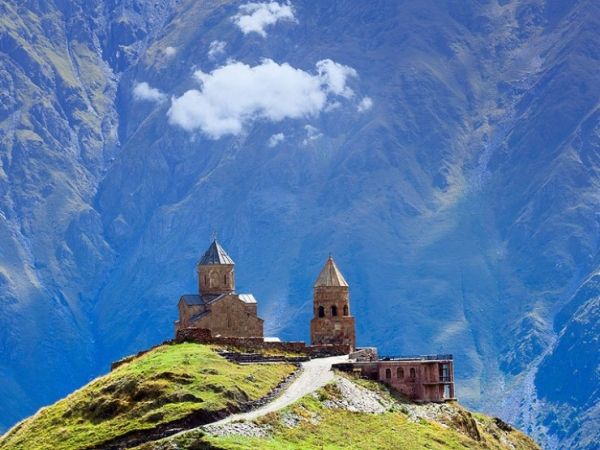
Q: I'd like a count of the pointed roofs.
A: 2